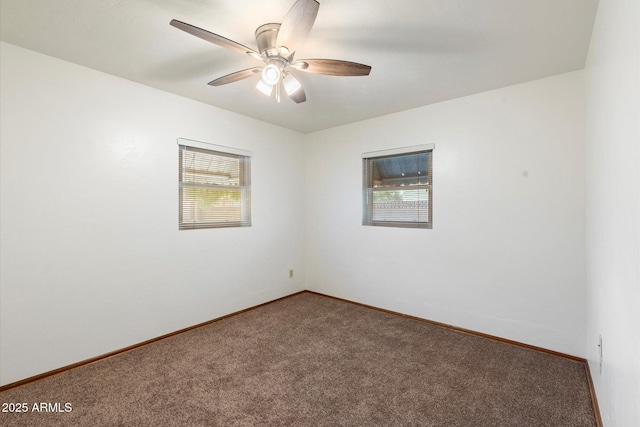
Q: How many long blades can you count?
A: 5